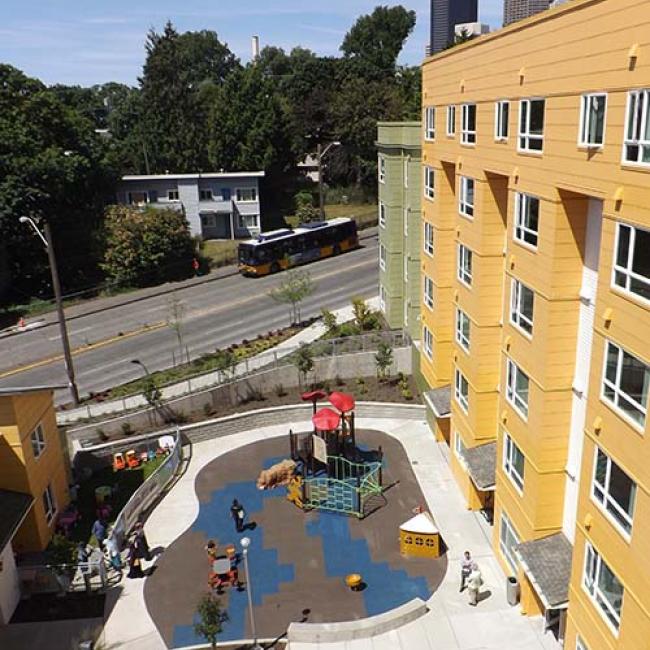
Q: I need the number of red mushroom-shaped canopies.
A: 3